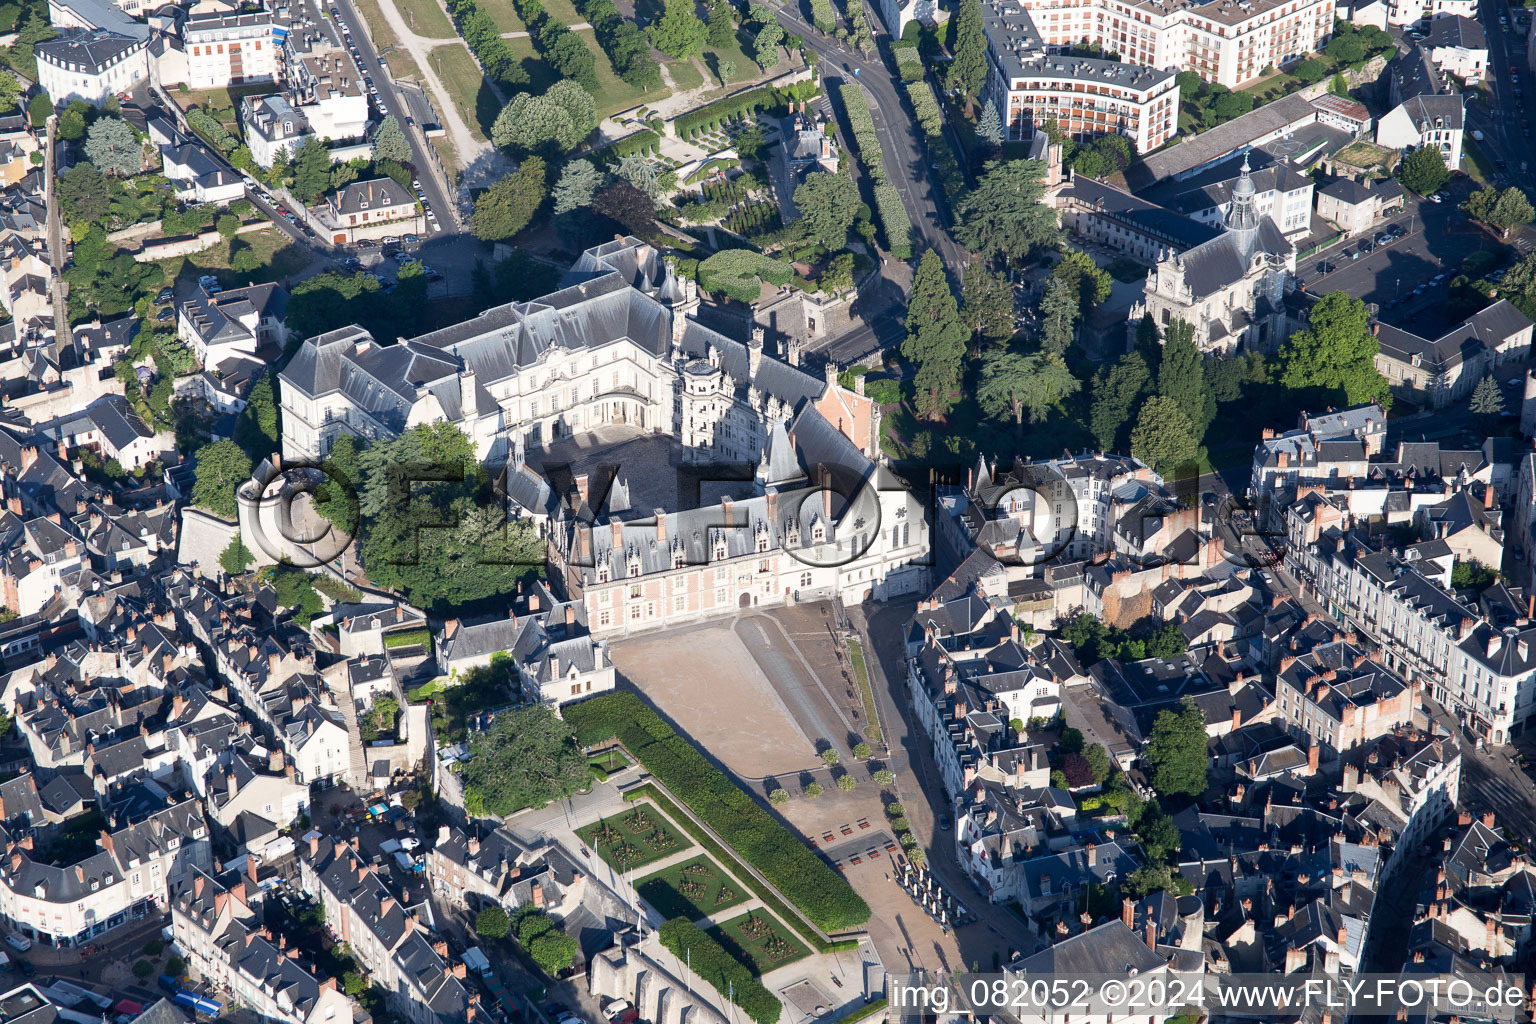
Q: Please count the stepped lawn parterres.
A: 3